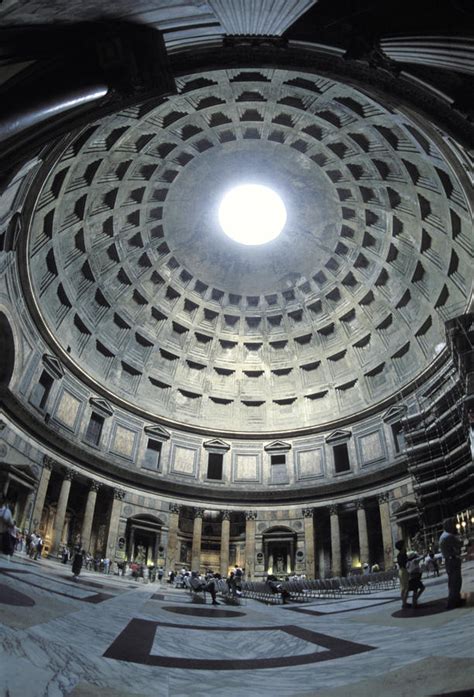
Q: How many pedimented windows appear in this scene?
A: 7